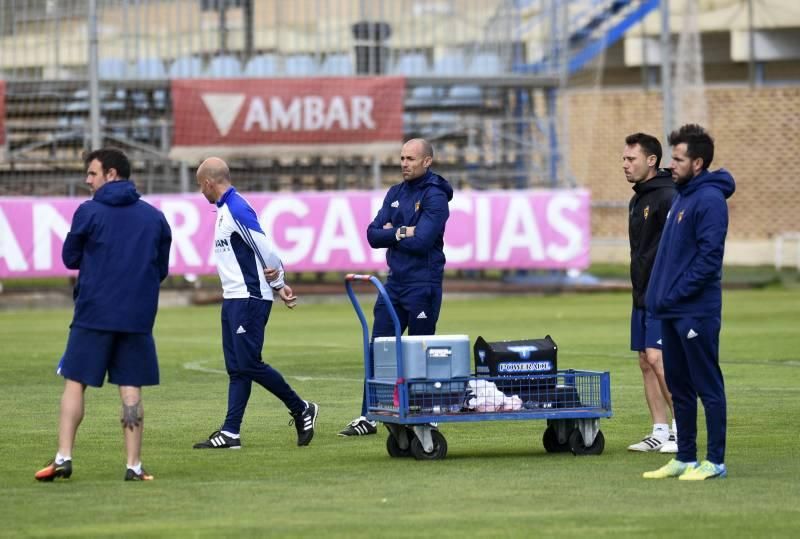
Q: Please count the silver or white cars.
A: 0